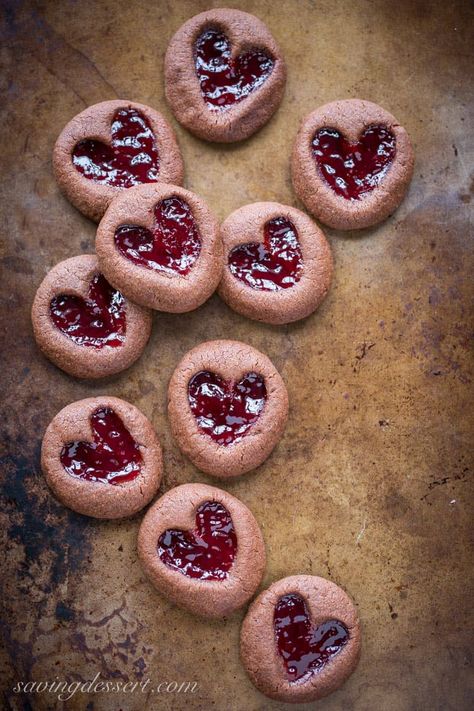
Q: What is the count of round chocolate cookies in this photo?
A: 10